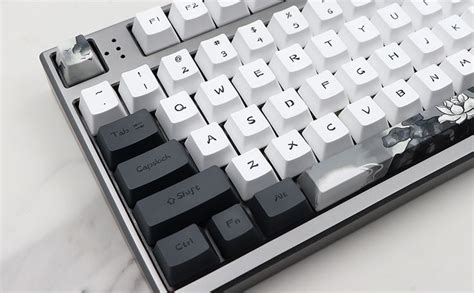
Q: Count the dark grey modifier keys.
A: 6